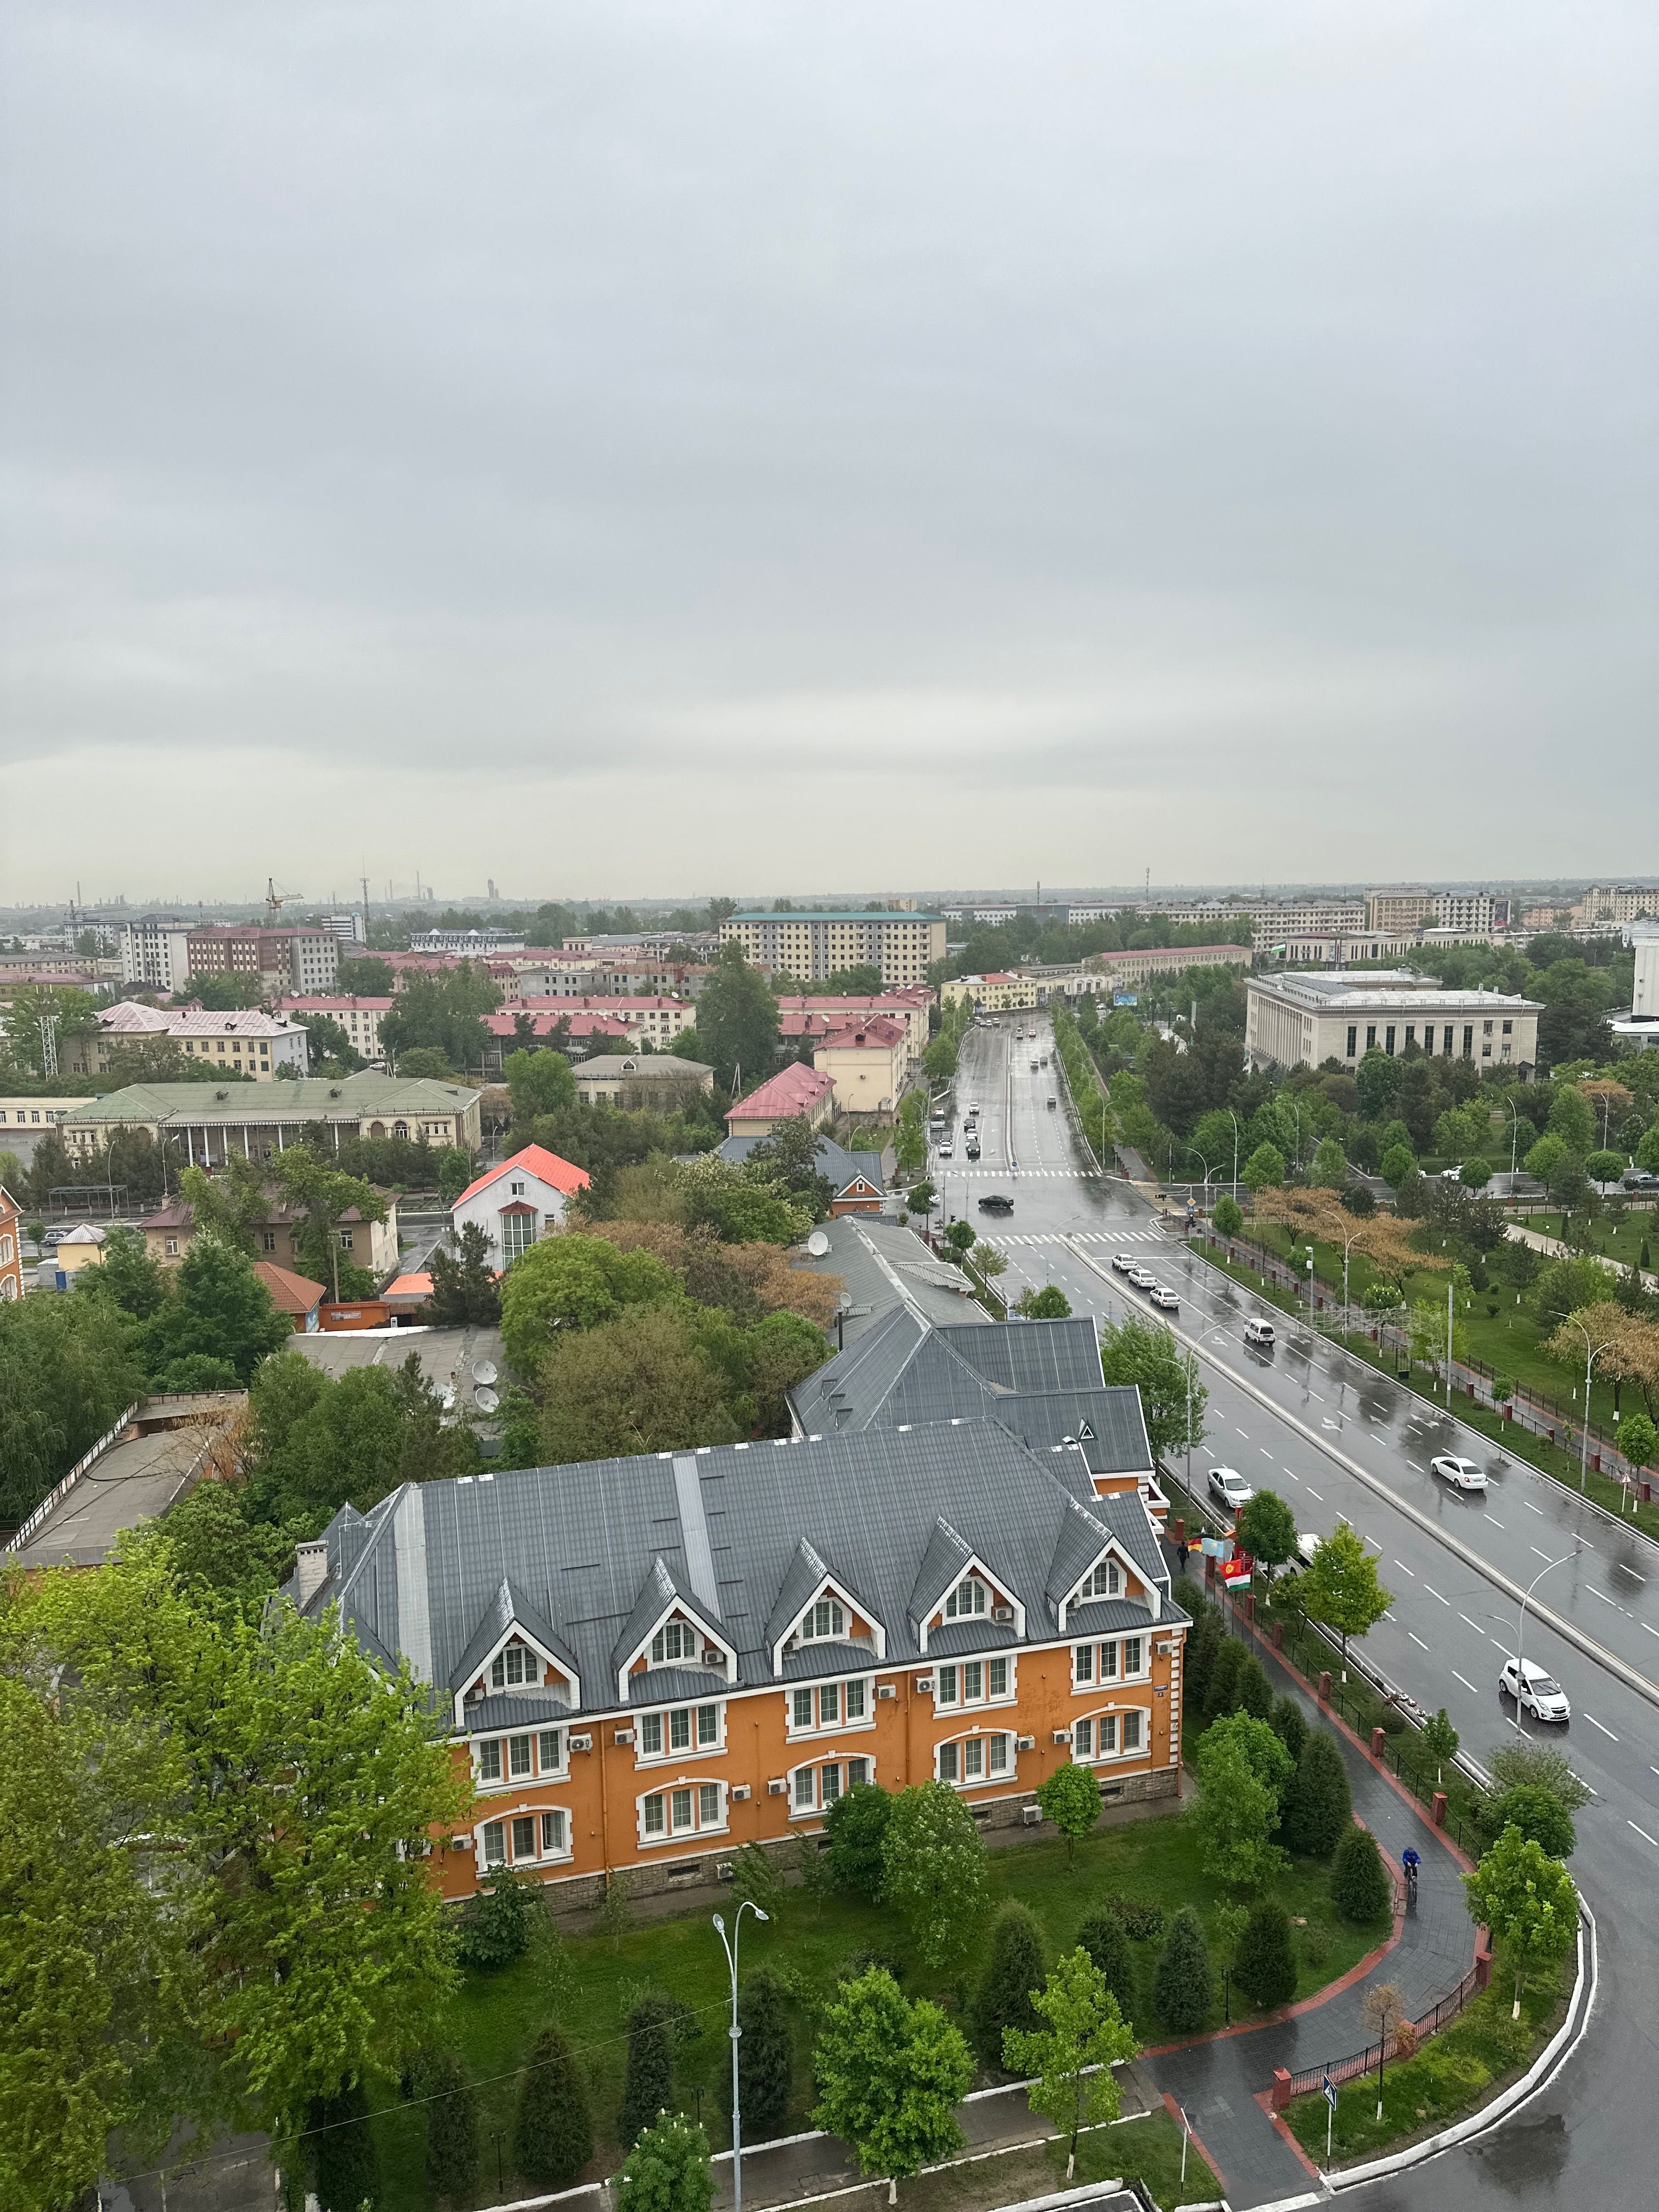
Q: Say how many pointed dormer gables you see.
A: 5